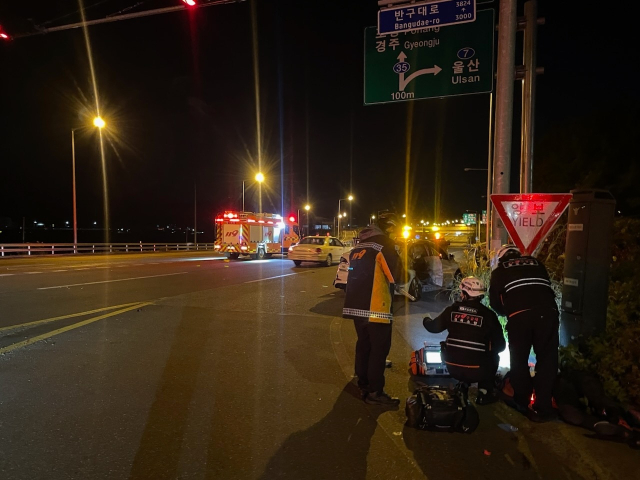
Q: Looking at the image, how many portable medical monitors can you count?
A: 1